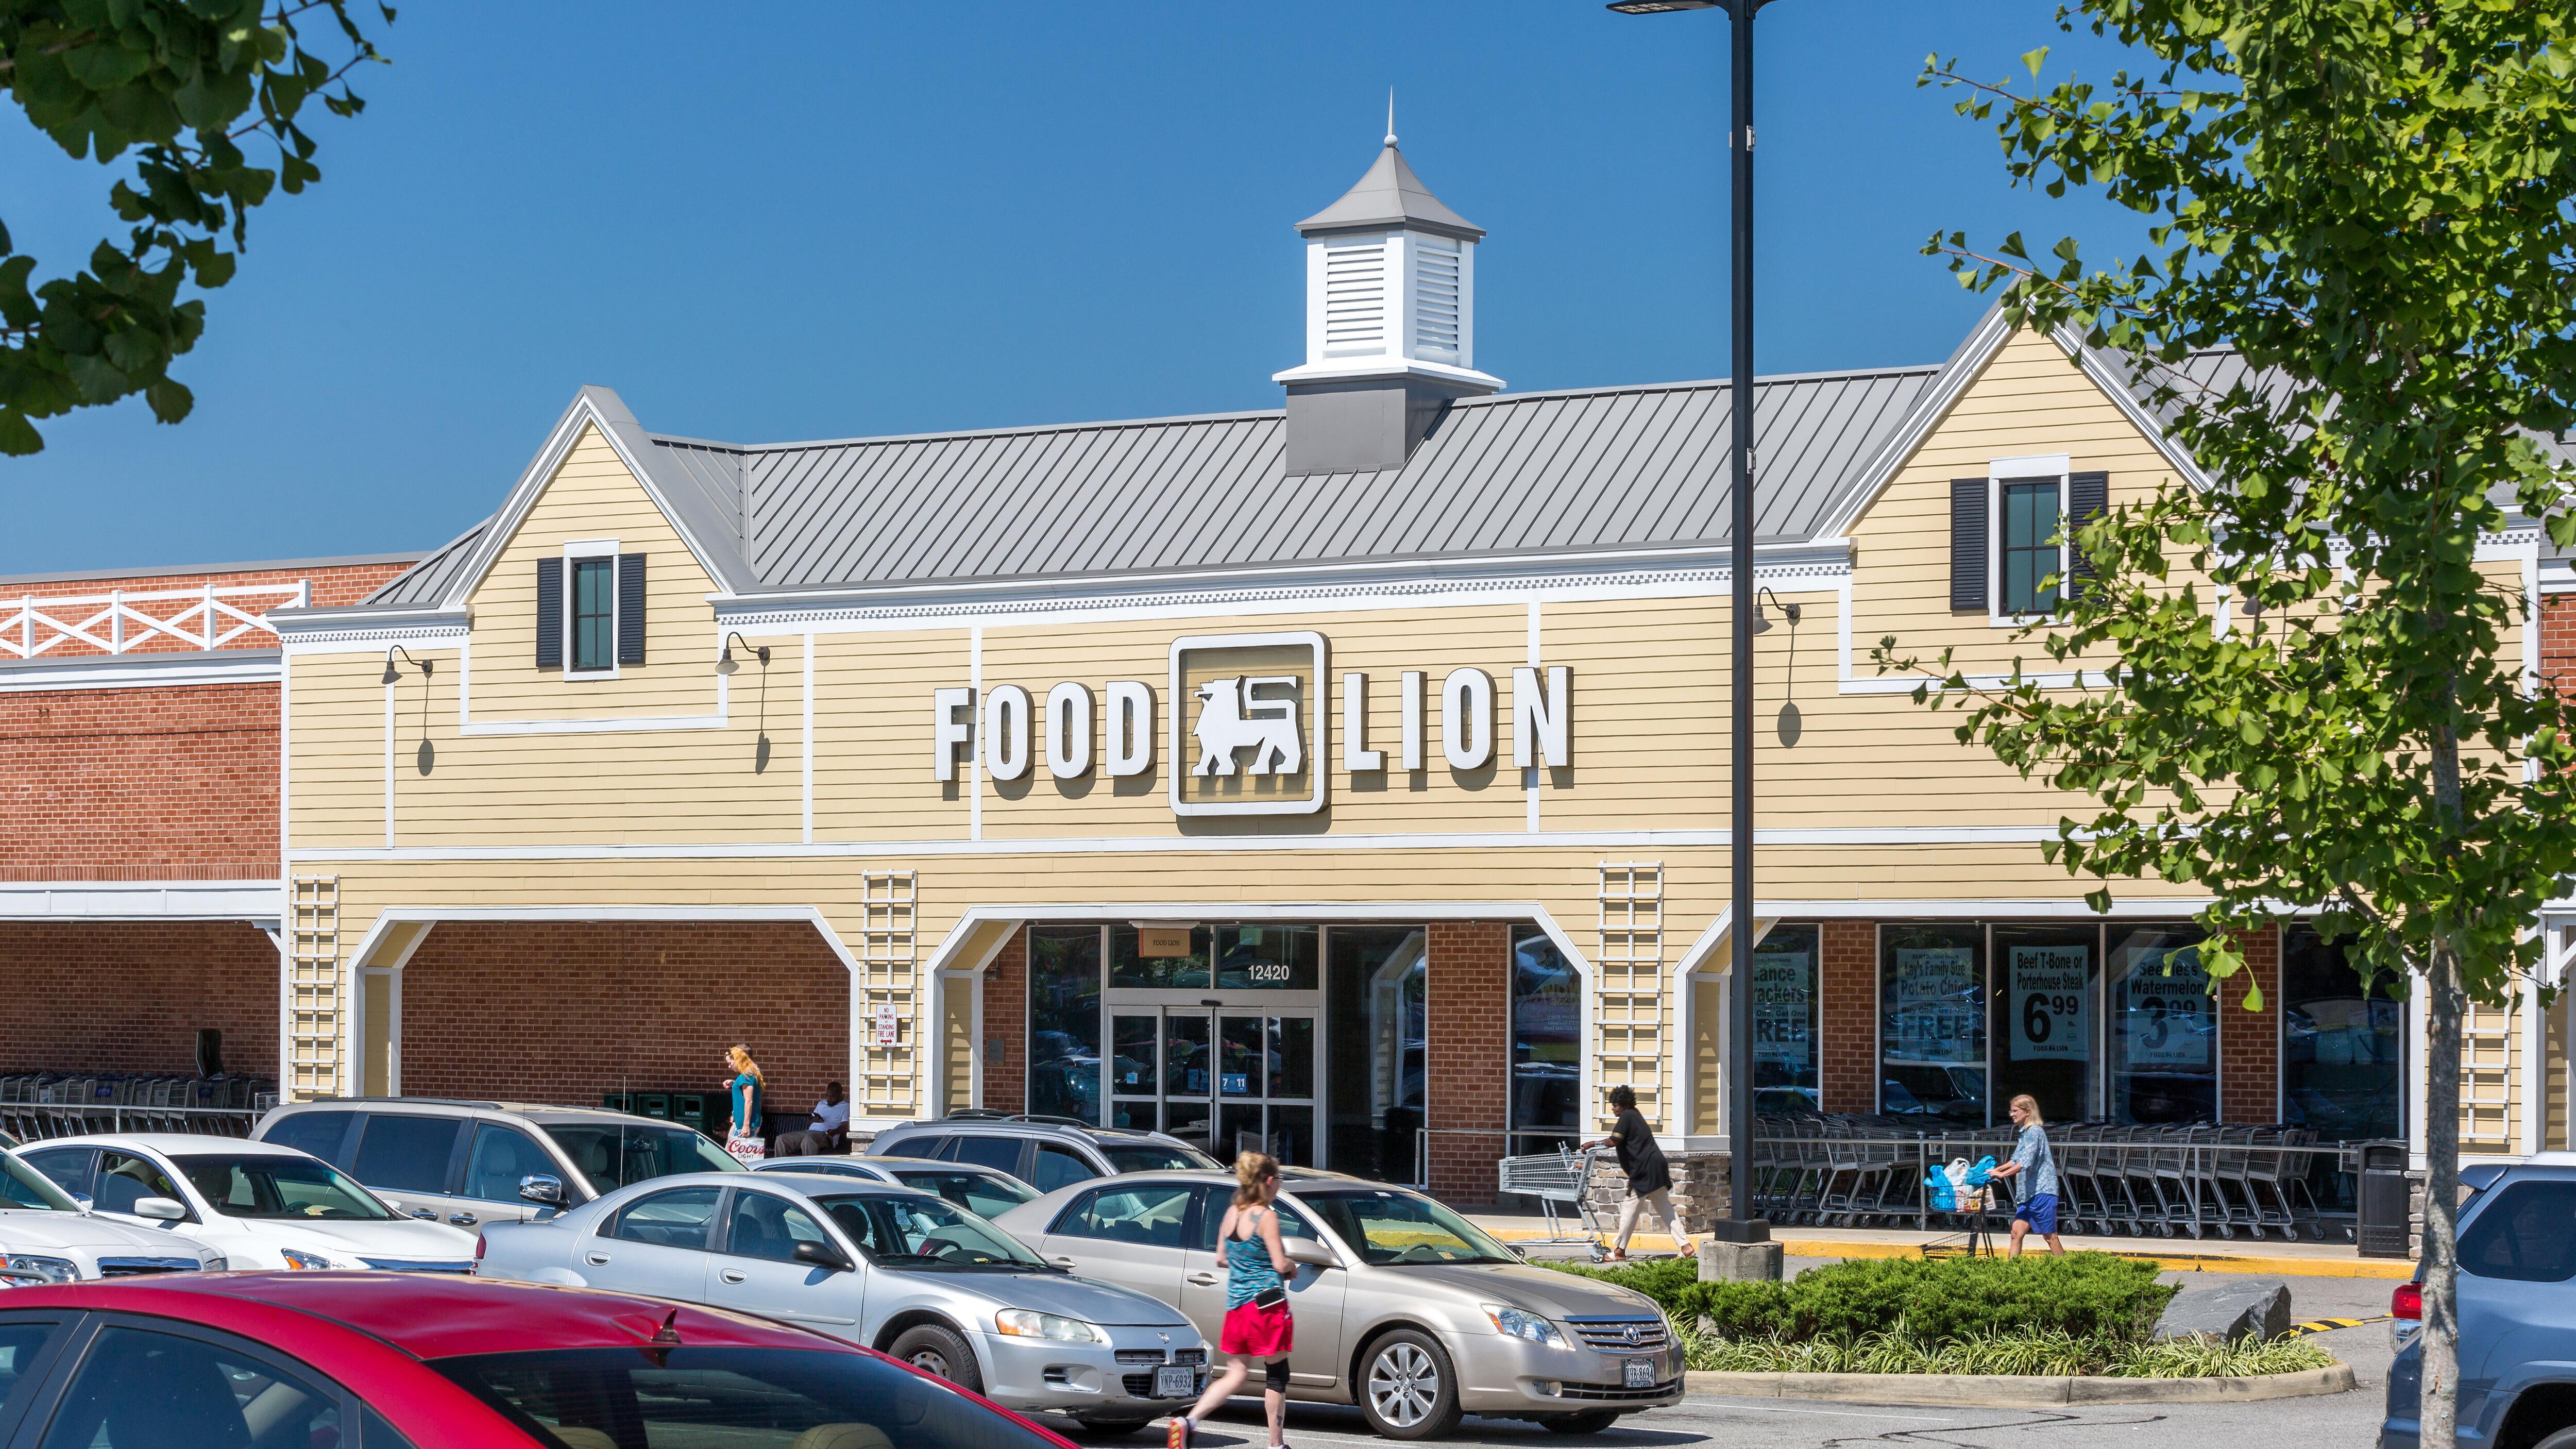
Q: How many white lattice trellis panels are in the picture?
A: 4